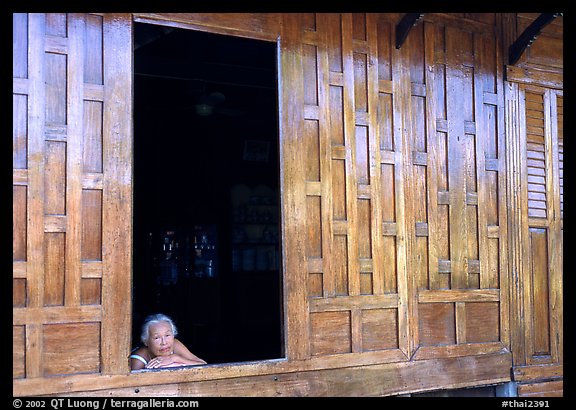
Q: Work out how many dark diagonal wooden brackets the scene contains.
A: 2